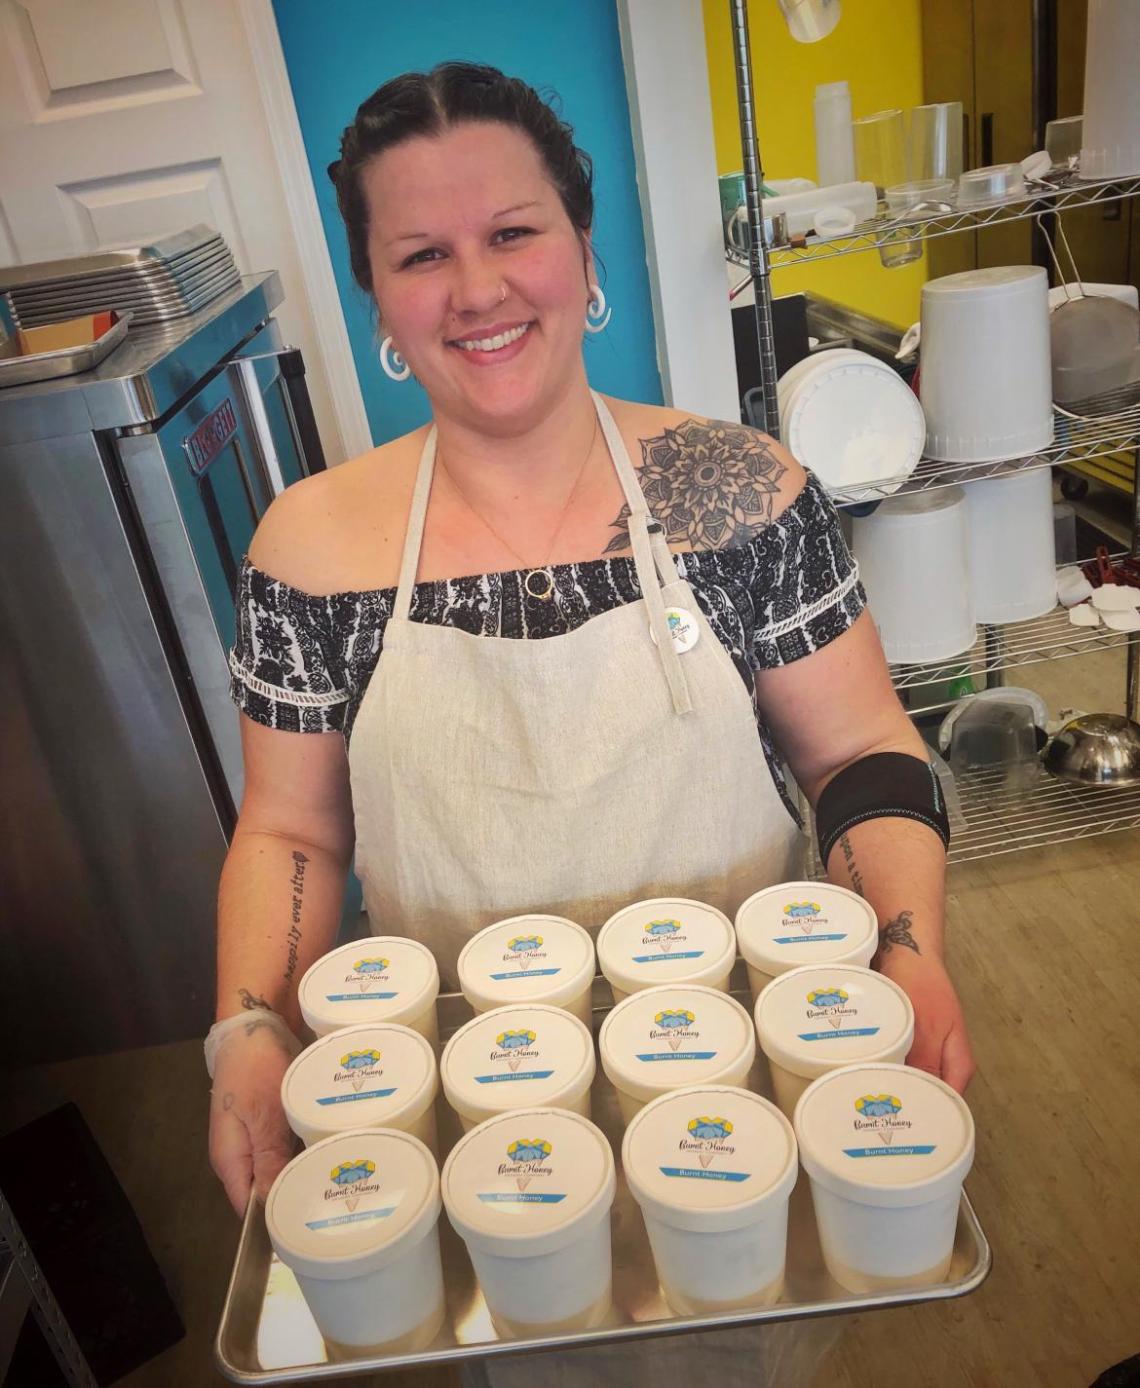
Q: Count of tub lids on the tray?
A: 12